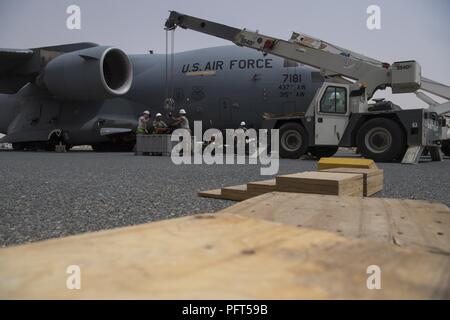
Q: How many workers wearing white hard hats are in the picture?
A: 4